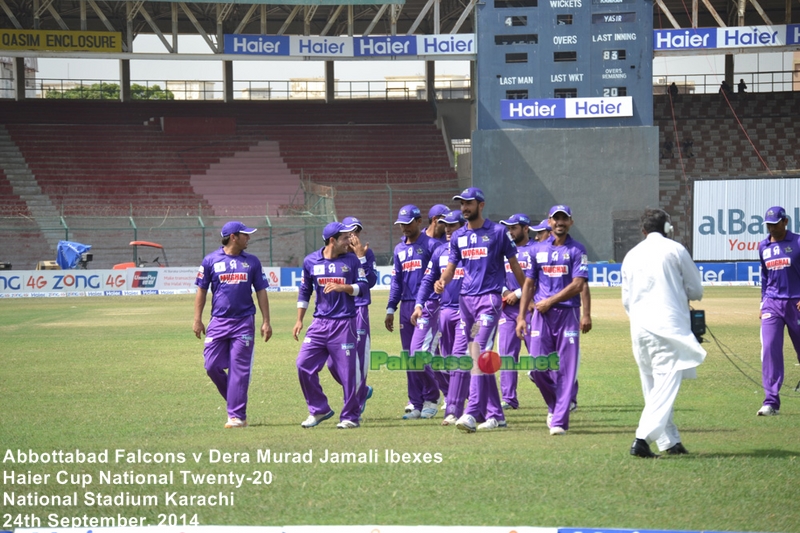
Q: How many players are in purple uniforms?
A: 11